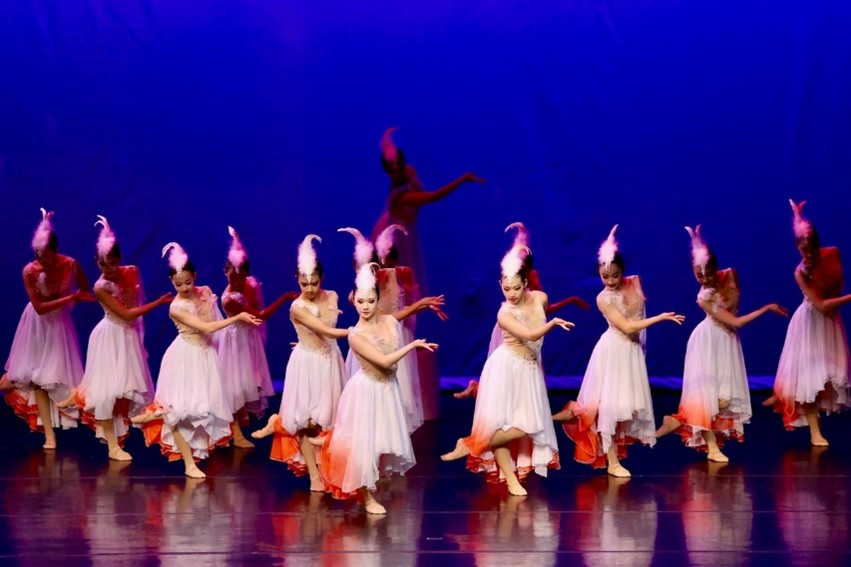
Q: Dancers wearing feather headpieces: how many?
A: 14